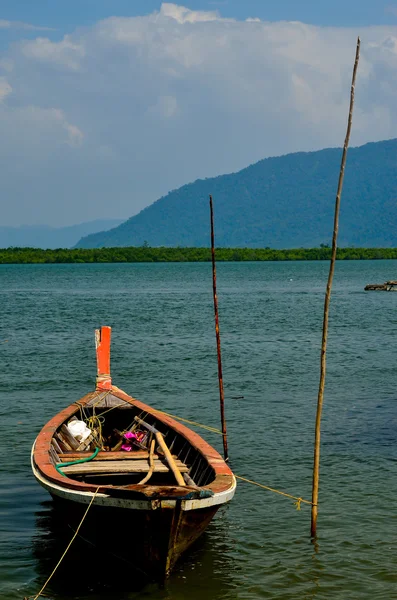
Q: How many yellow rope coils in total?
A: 1